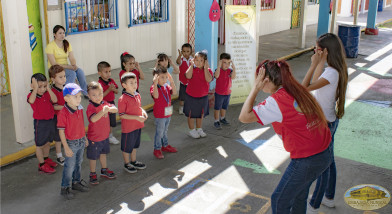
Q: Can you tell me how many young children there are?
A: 12